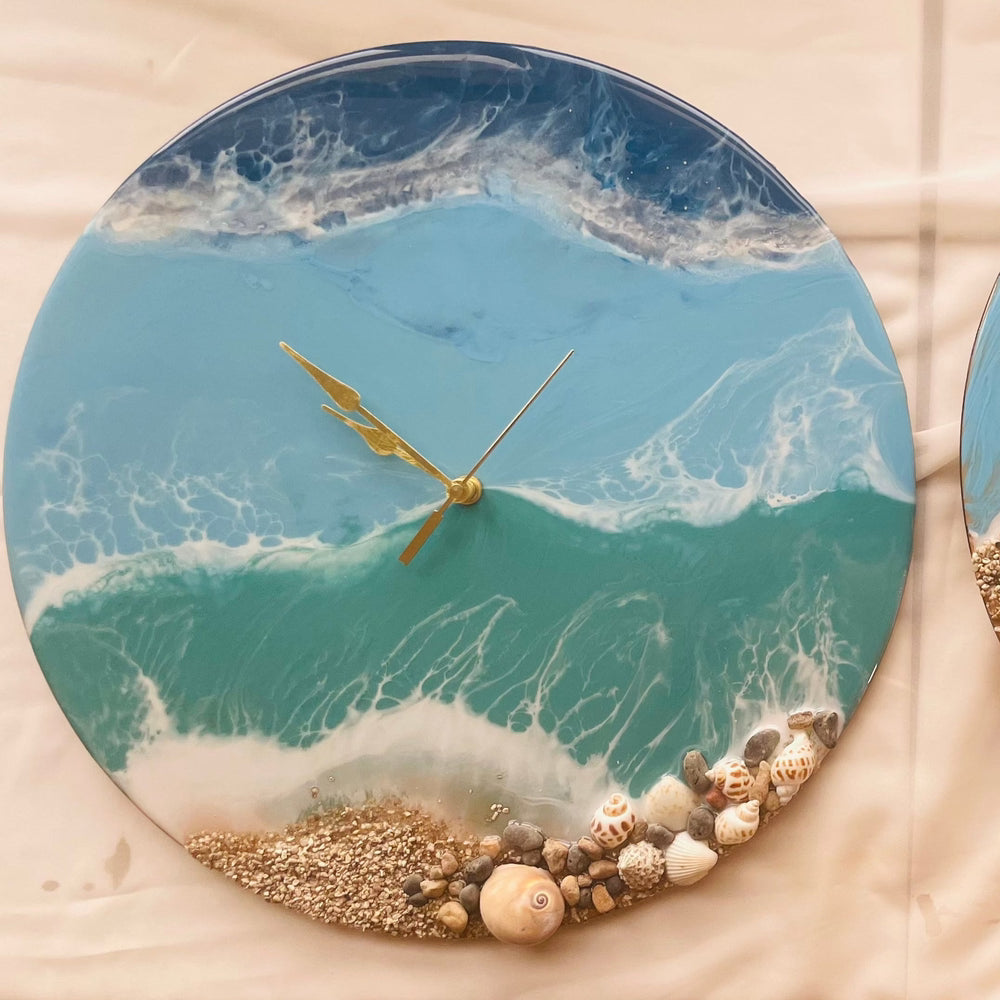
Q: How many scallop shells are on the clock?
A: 1